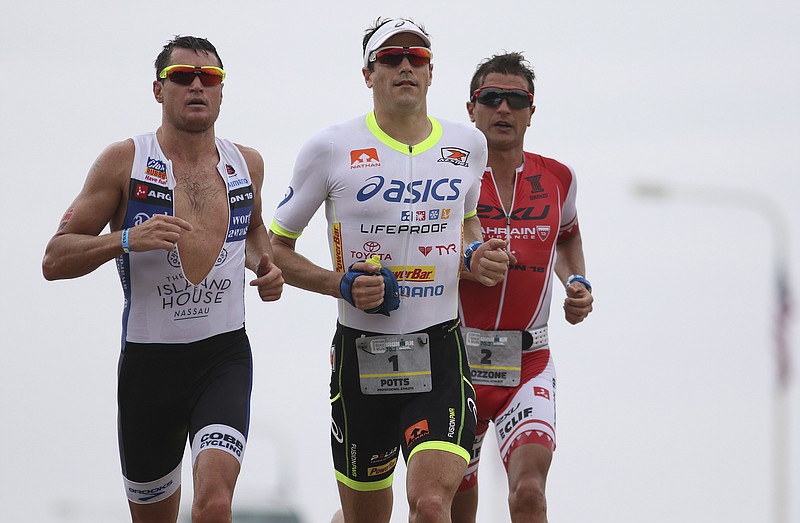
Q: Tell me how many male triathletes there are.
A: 3